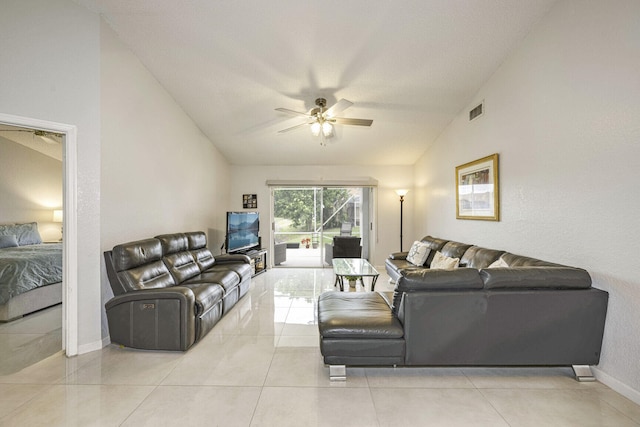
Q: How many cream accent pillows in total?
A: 3